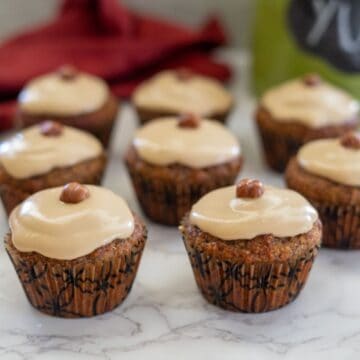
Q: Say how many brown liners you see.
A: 8